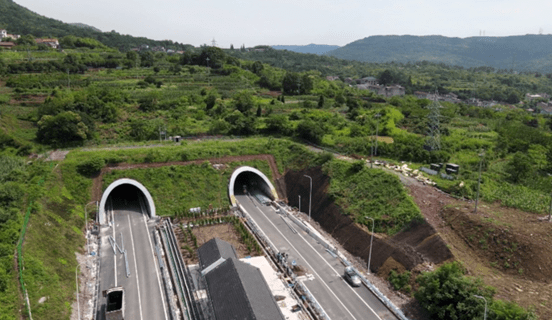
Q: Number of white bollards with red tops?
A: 0